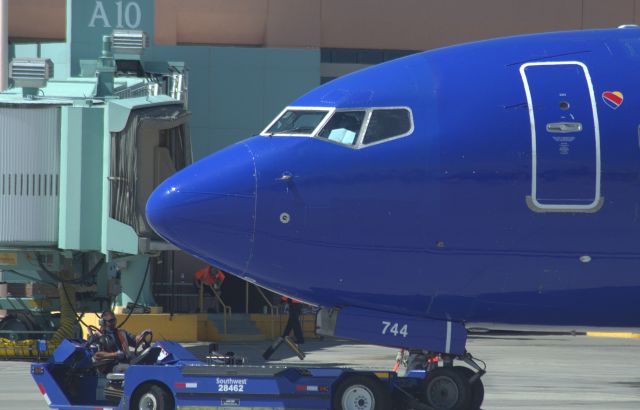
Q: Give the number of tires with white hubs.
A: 2